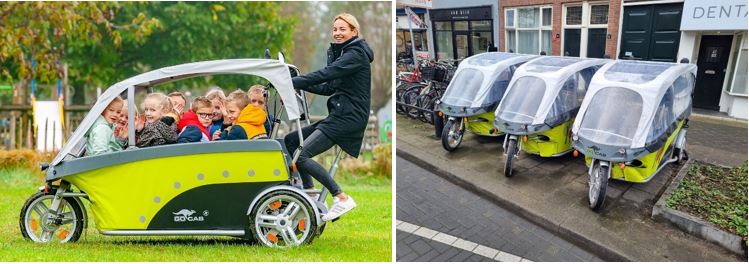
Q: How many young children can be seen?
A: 8